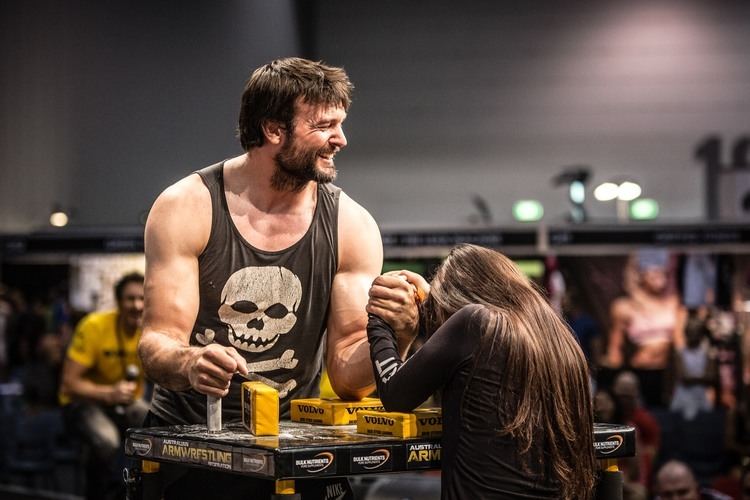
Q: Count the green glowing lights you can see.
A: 2